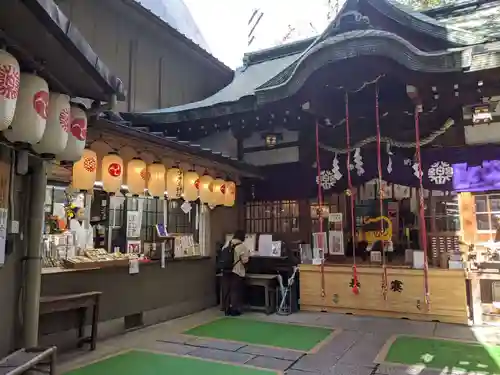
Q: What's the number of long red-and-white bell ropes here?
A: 4